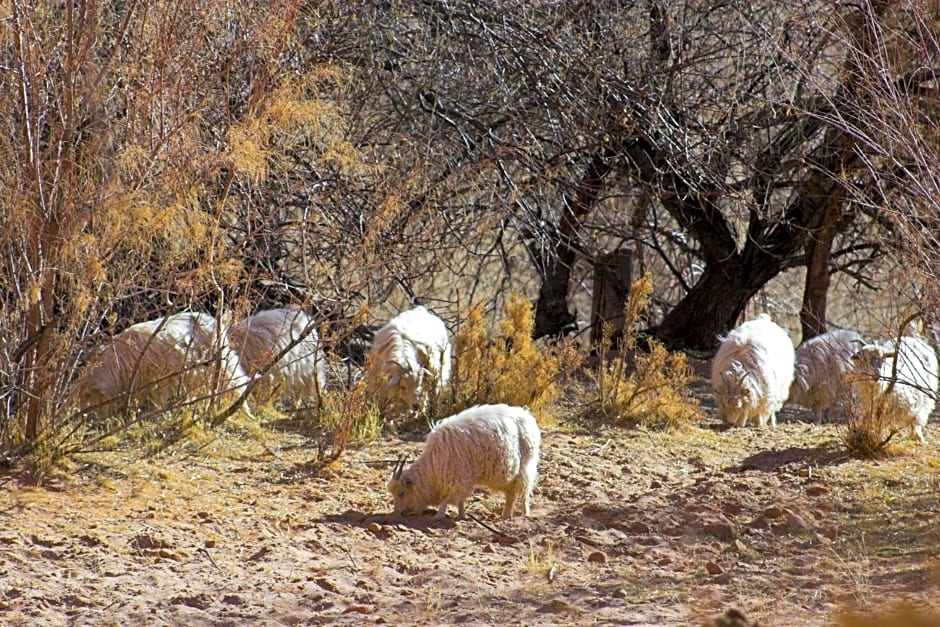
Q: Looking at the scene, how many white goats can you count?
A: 7